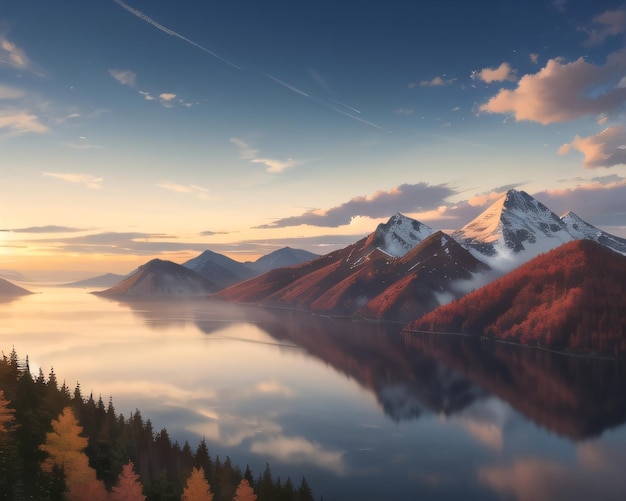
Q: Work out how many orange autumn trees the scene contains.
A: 5